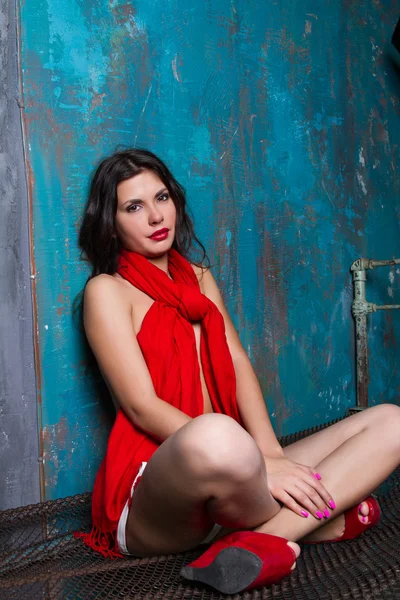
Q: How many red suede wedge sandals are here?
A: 2